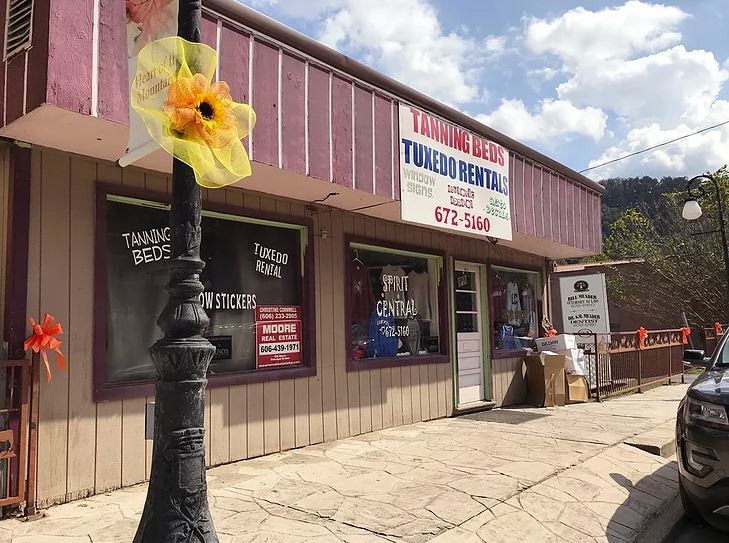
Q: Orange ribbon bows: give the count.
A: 5